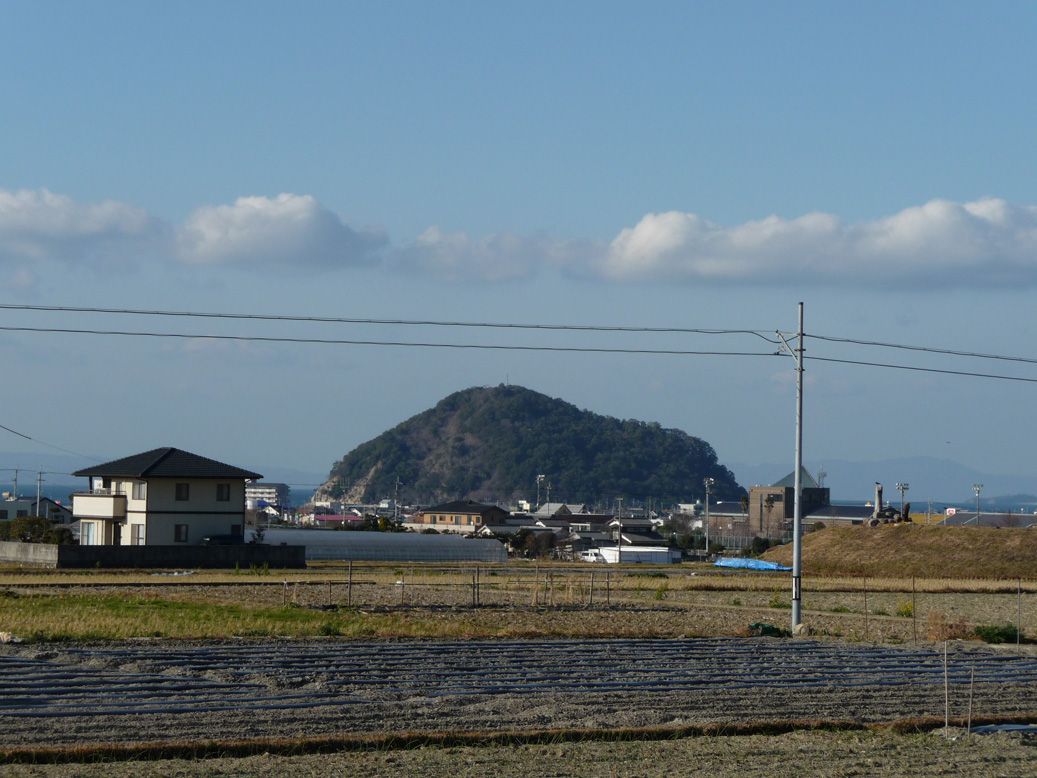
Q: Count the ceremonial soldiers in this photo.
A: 0